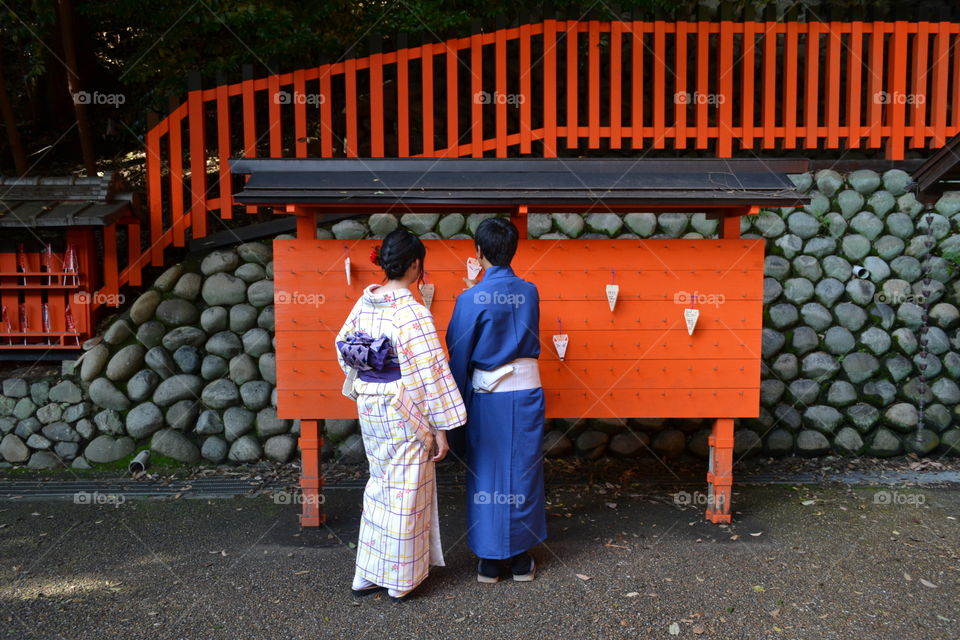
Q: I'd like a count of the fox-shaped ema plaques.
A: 6